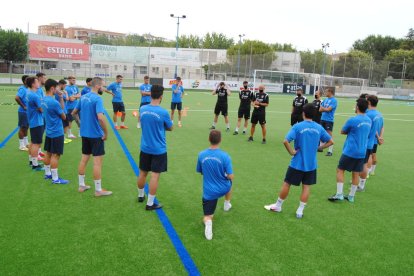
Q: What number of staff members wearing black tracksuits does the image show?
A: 5